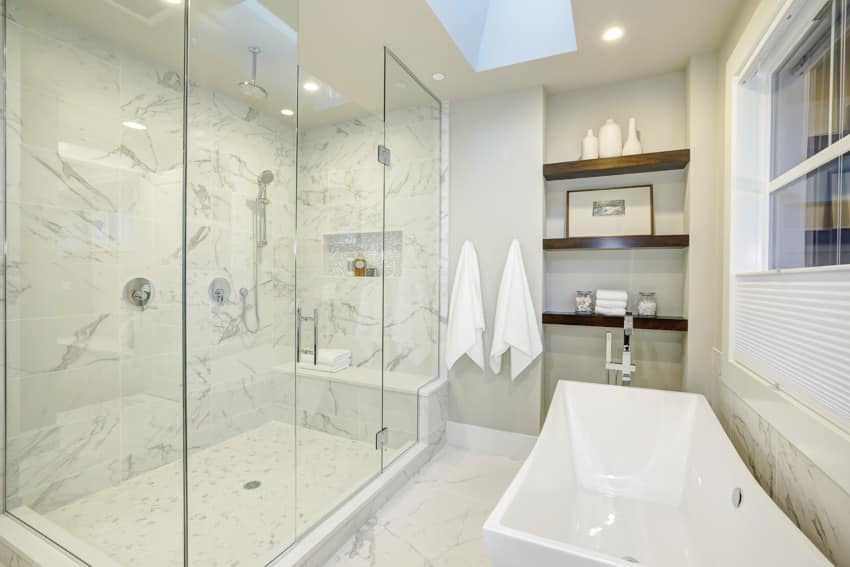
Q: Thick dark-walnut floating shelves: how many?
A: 3